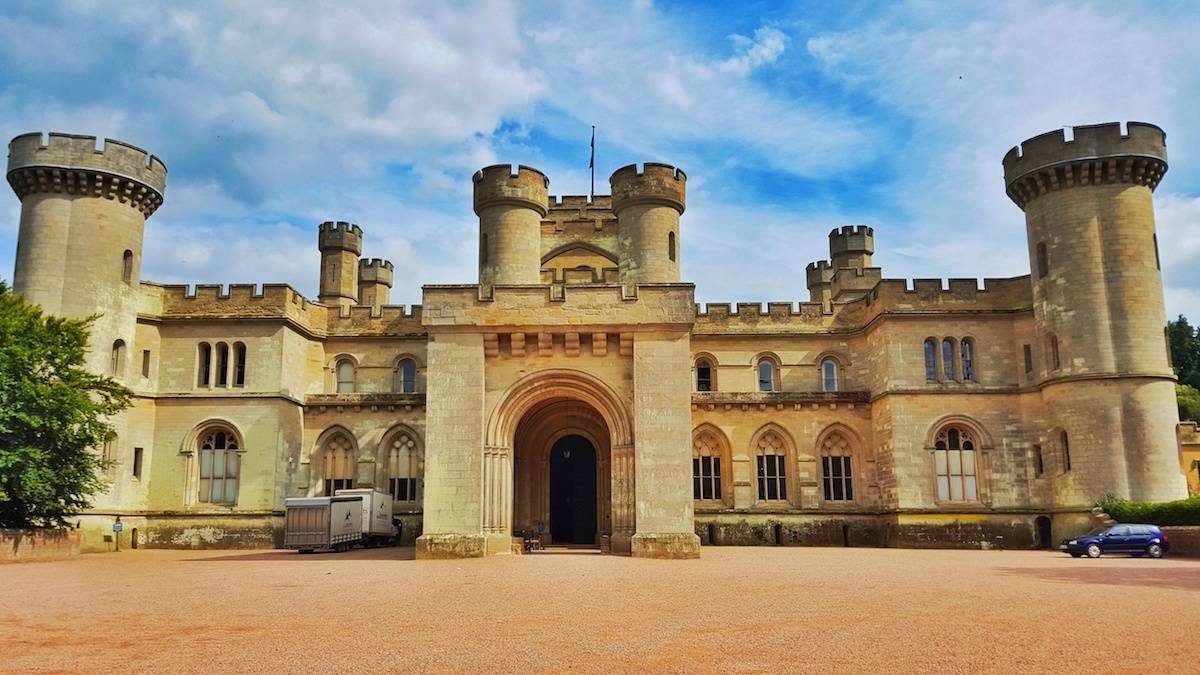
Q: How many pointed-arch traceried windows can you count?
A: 5